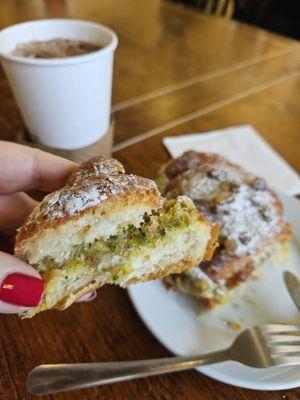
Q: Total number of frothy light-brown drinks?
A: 1